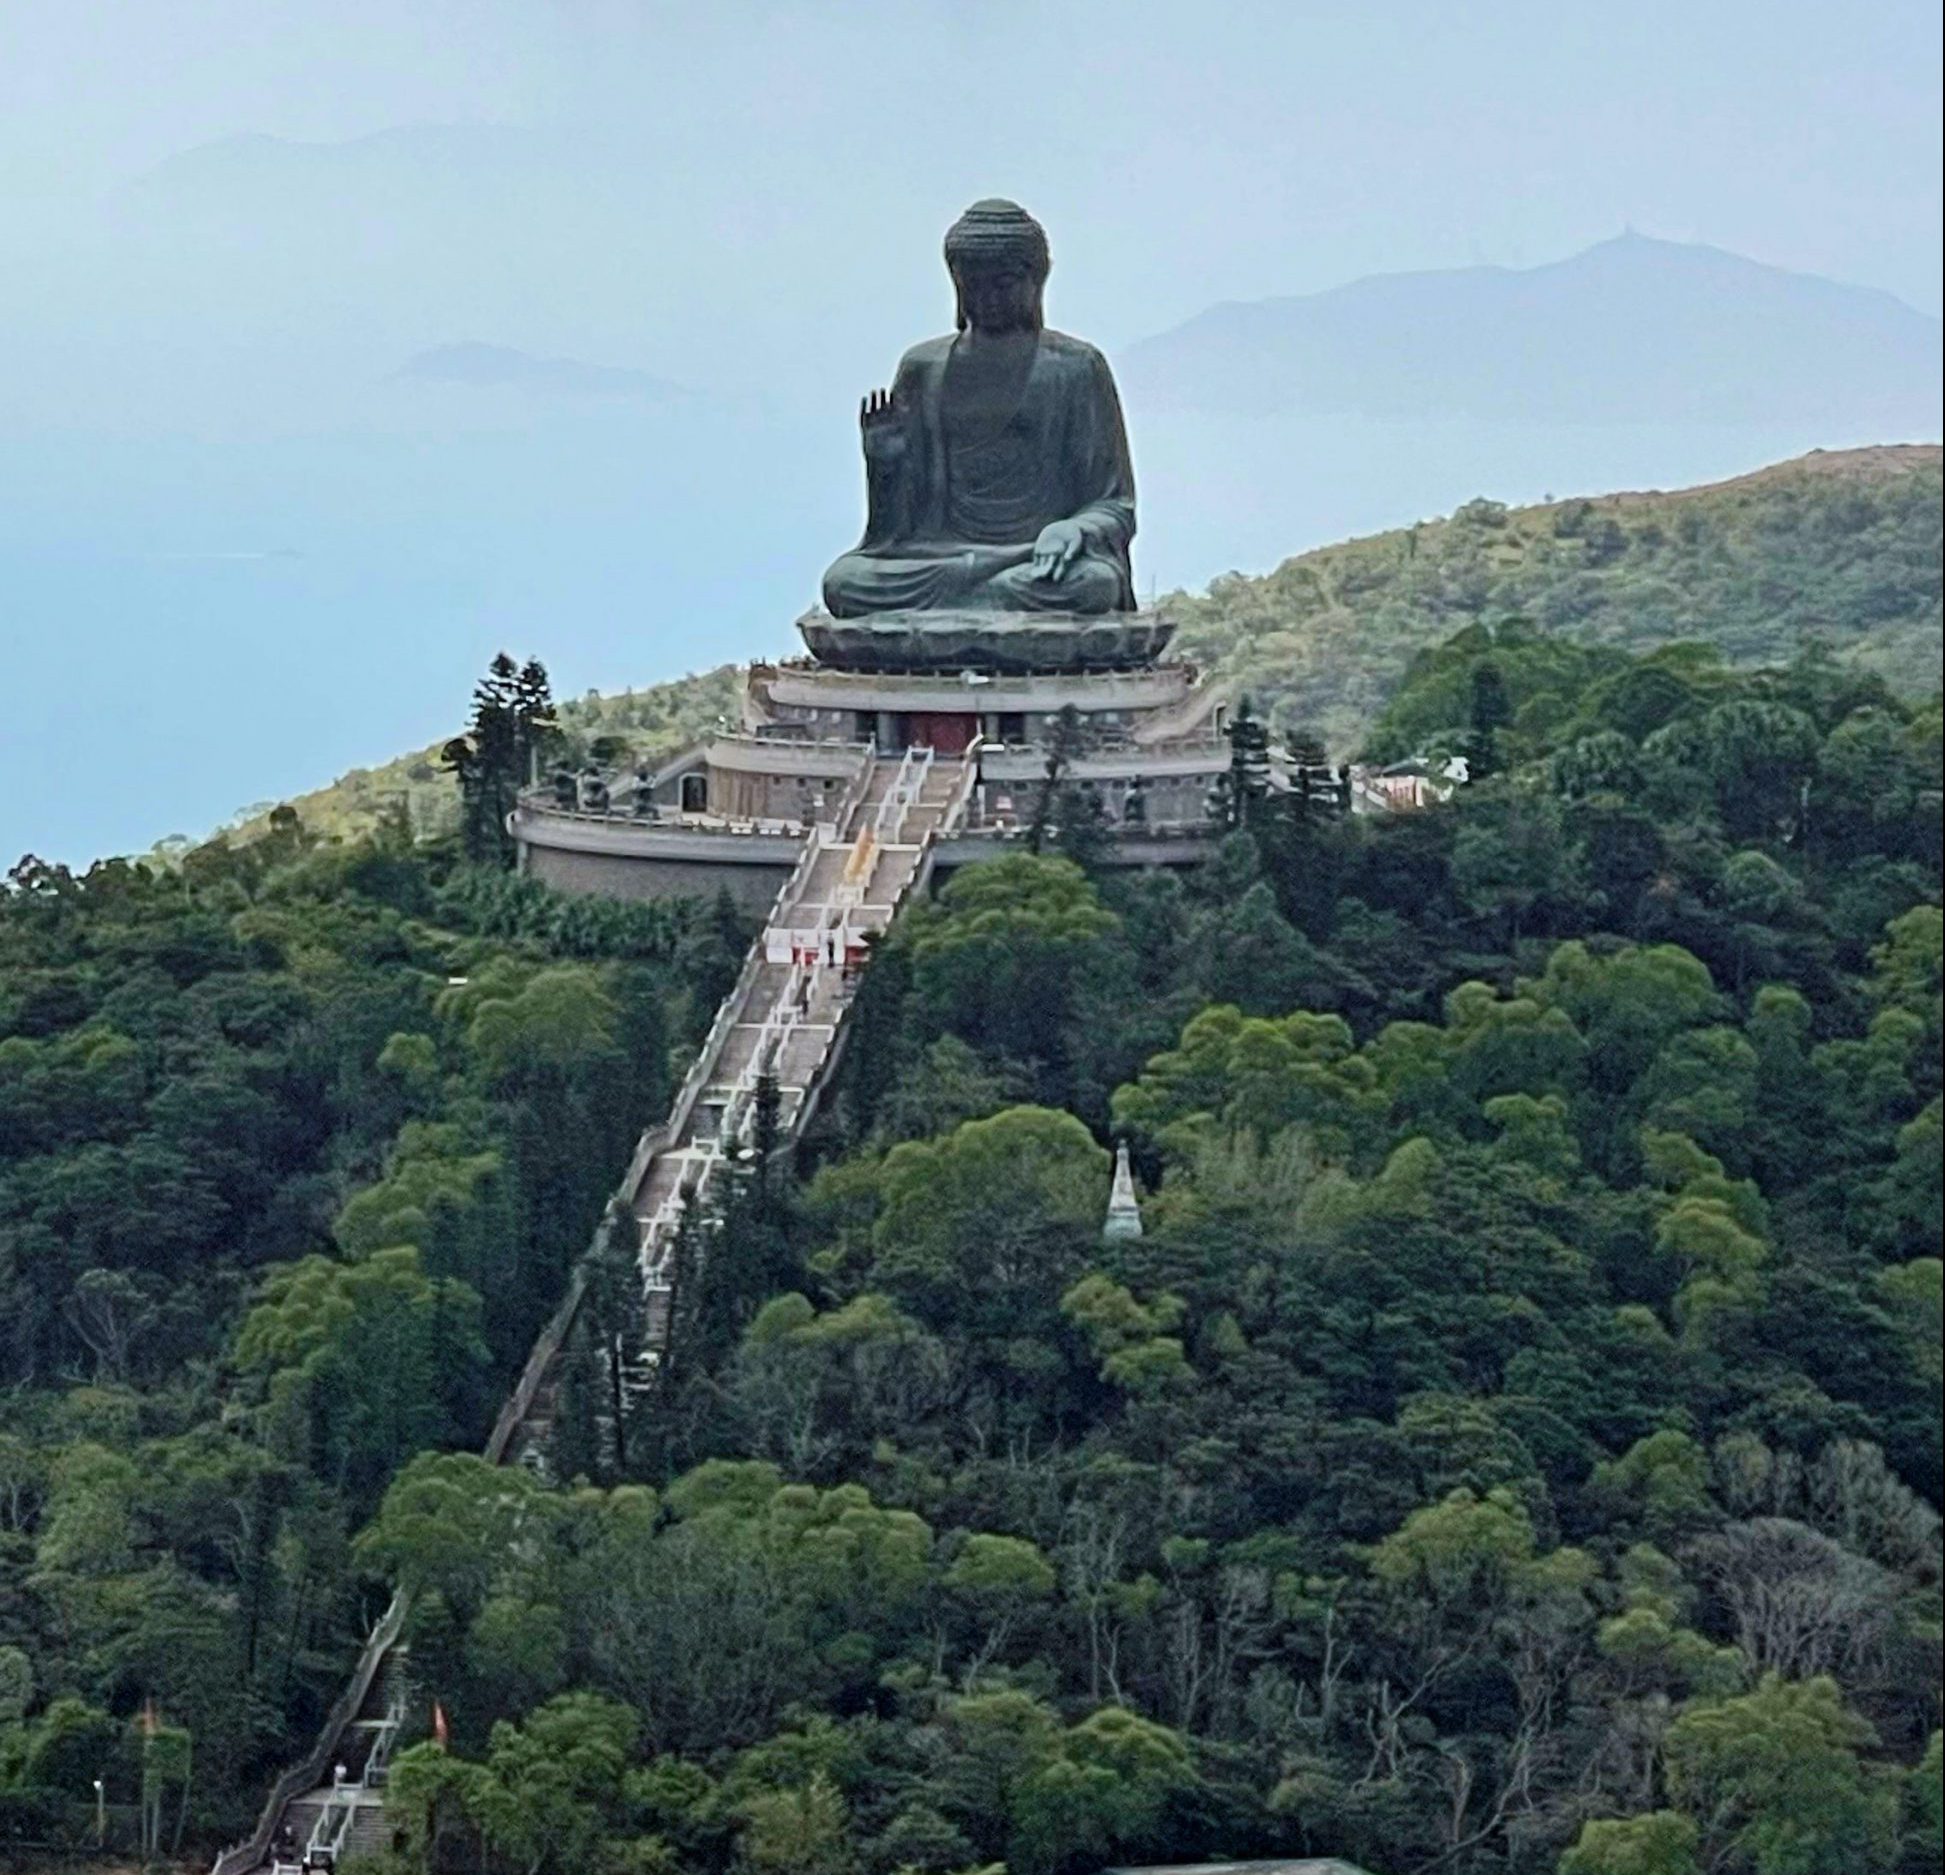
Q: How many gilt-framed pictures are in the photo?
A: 0